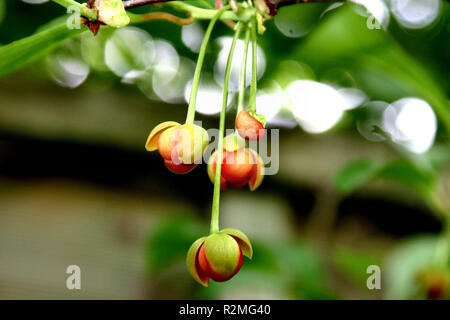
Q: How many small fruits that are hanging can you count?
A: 4